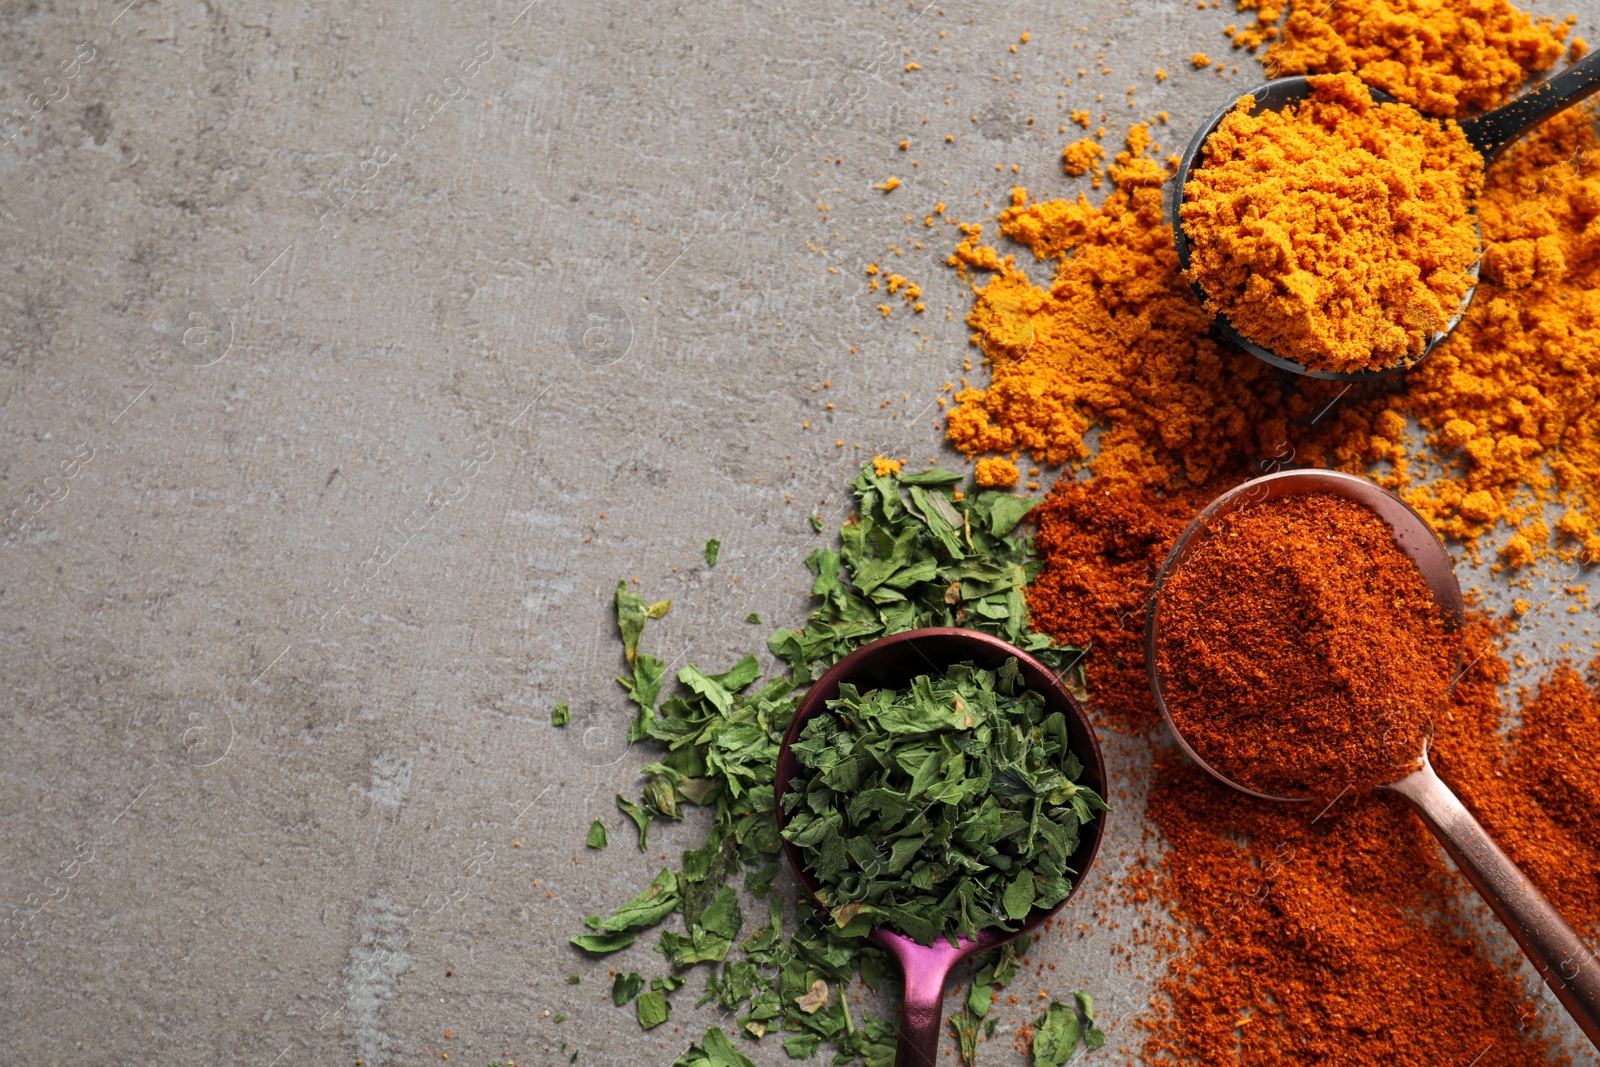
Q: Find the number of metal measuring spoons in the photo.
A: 3